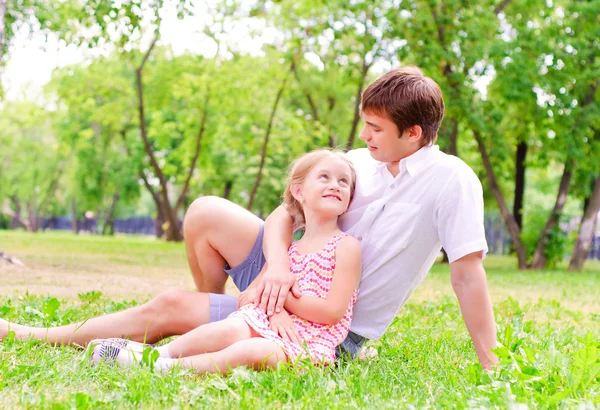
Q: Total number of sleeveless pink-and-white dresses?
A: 1